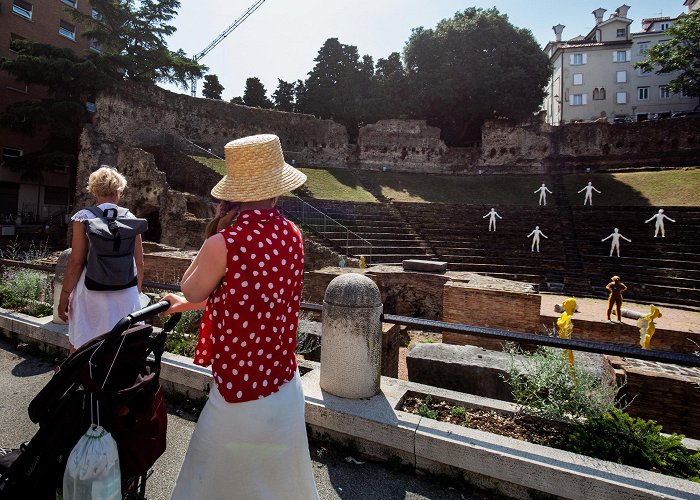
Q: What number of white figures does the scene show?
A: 6